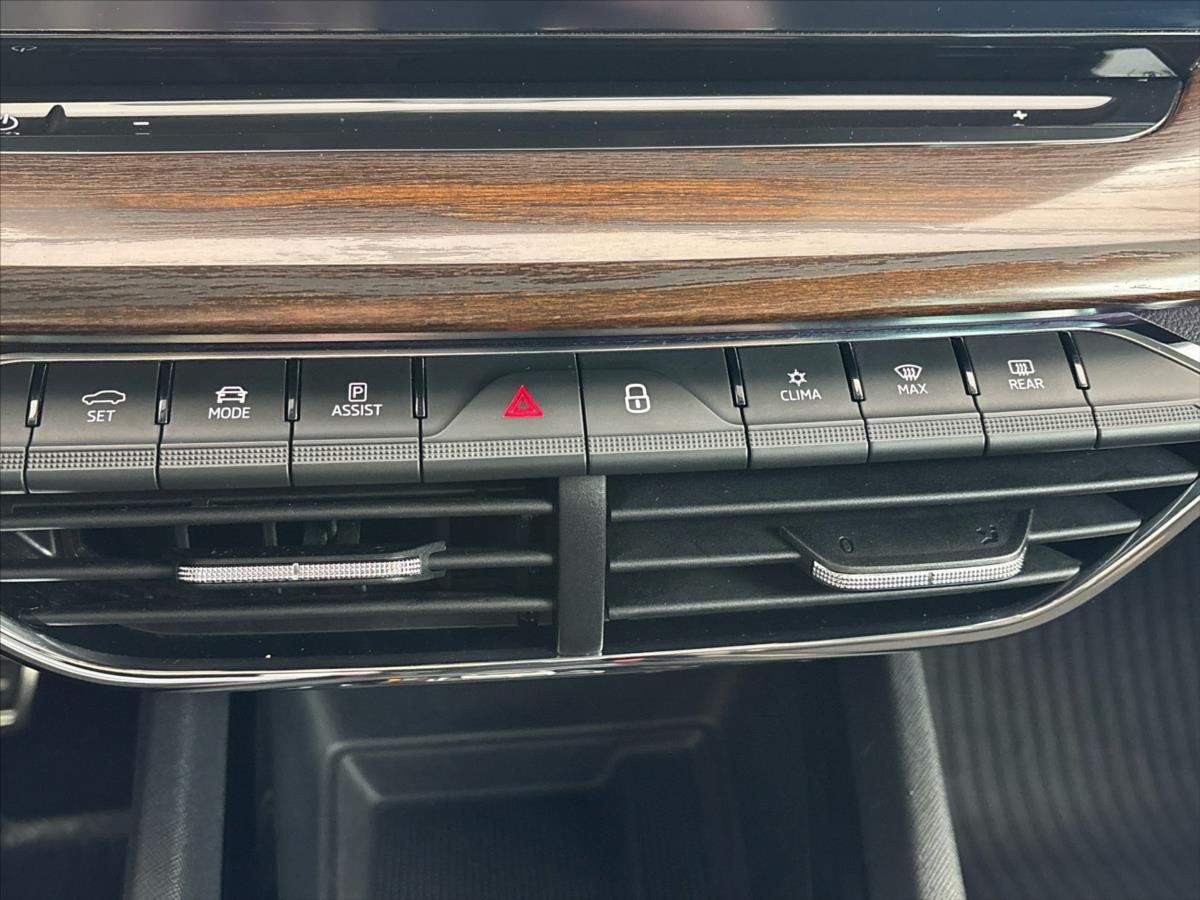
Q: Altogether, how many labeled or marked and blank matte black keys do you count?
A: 10